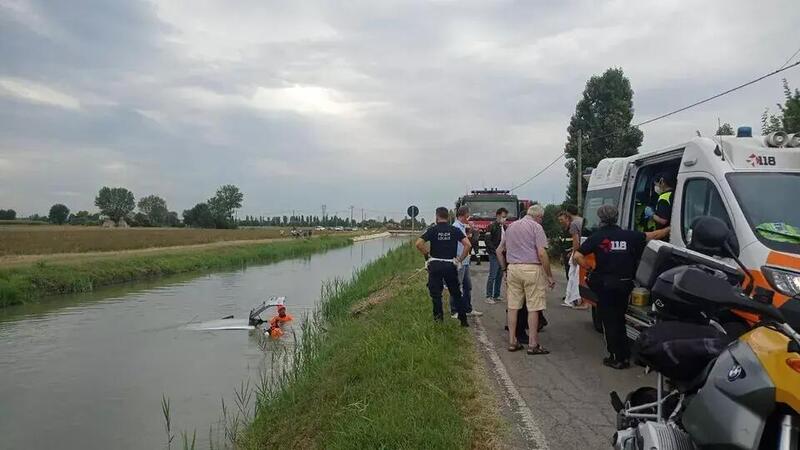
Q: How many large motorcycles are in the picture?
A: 1